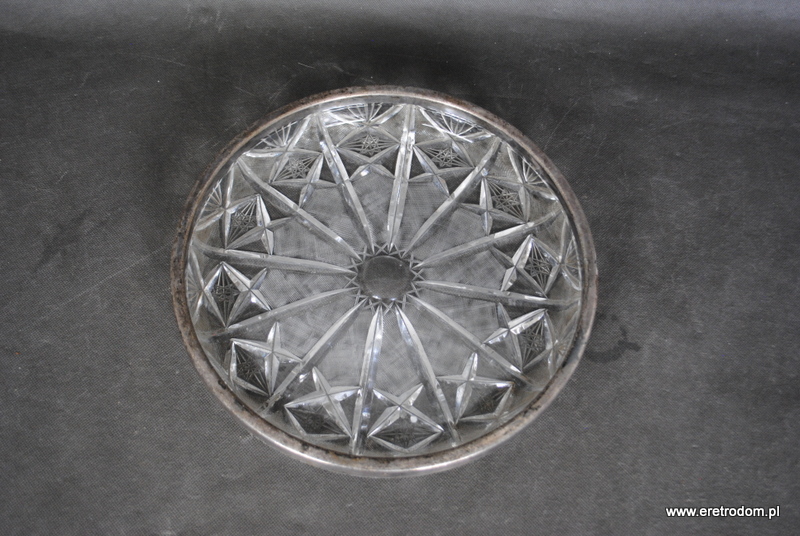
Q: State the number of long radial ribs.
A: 12